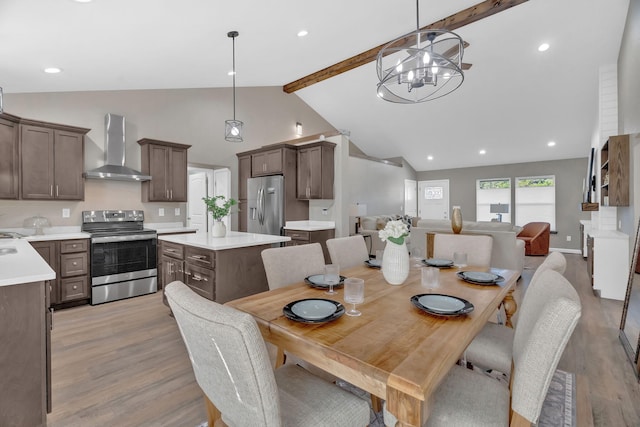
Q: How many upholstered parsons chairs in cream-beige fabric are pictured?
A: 6